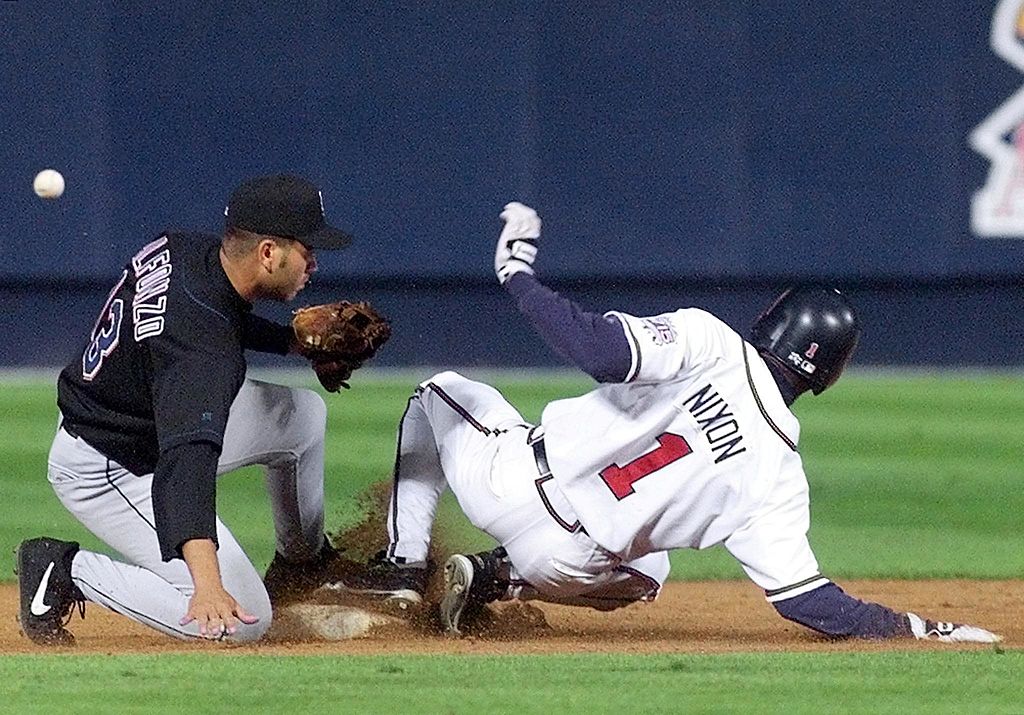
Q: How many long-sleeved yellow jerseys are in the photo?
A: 0